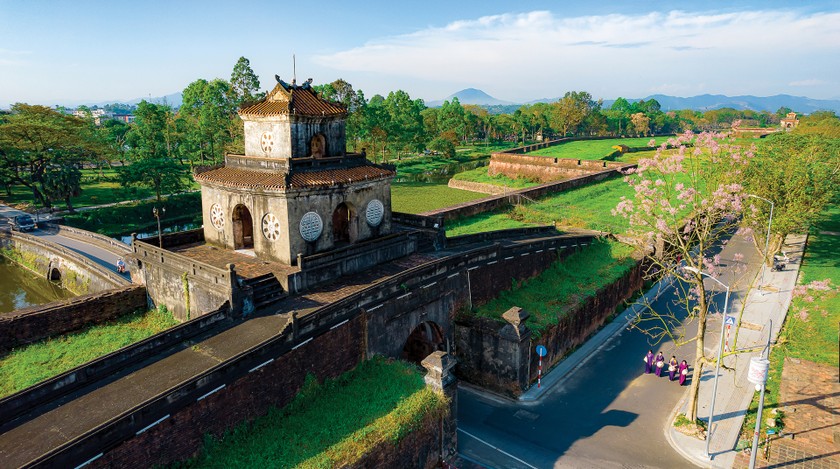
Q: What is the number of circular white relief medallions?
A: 5